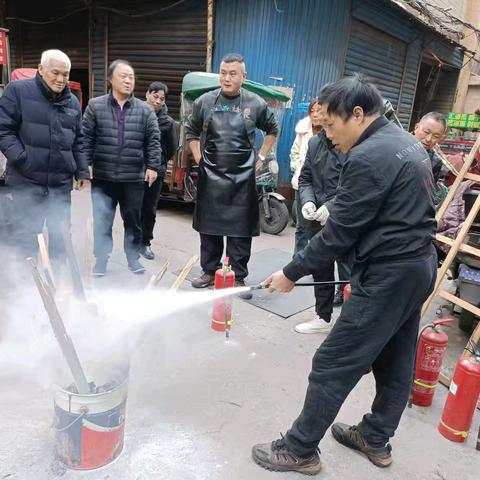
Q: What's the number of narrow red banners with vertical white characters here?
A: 1